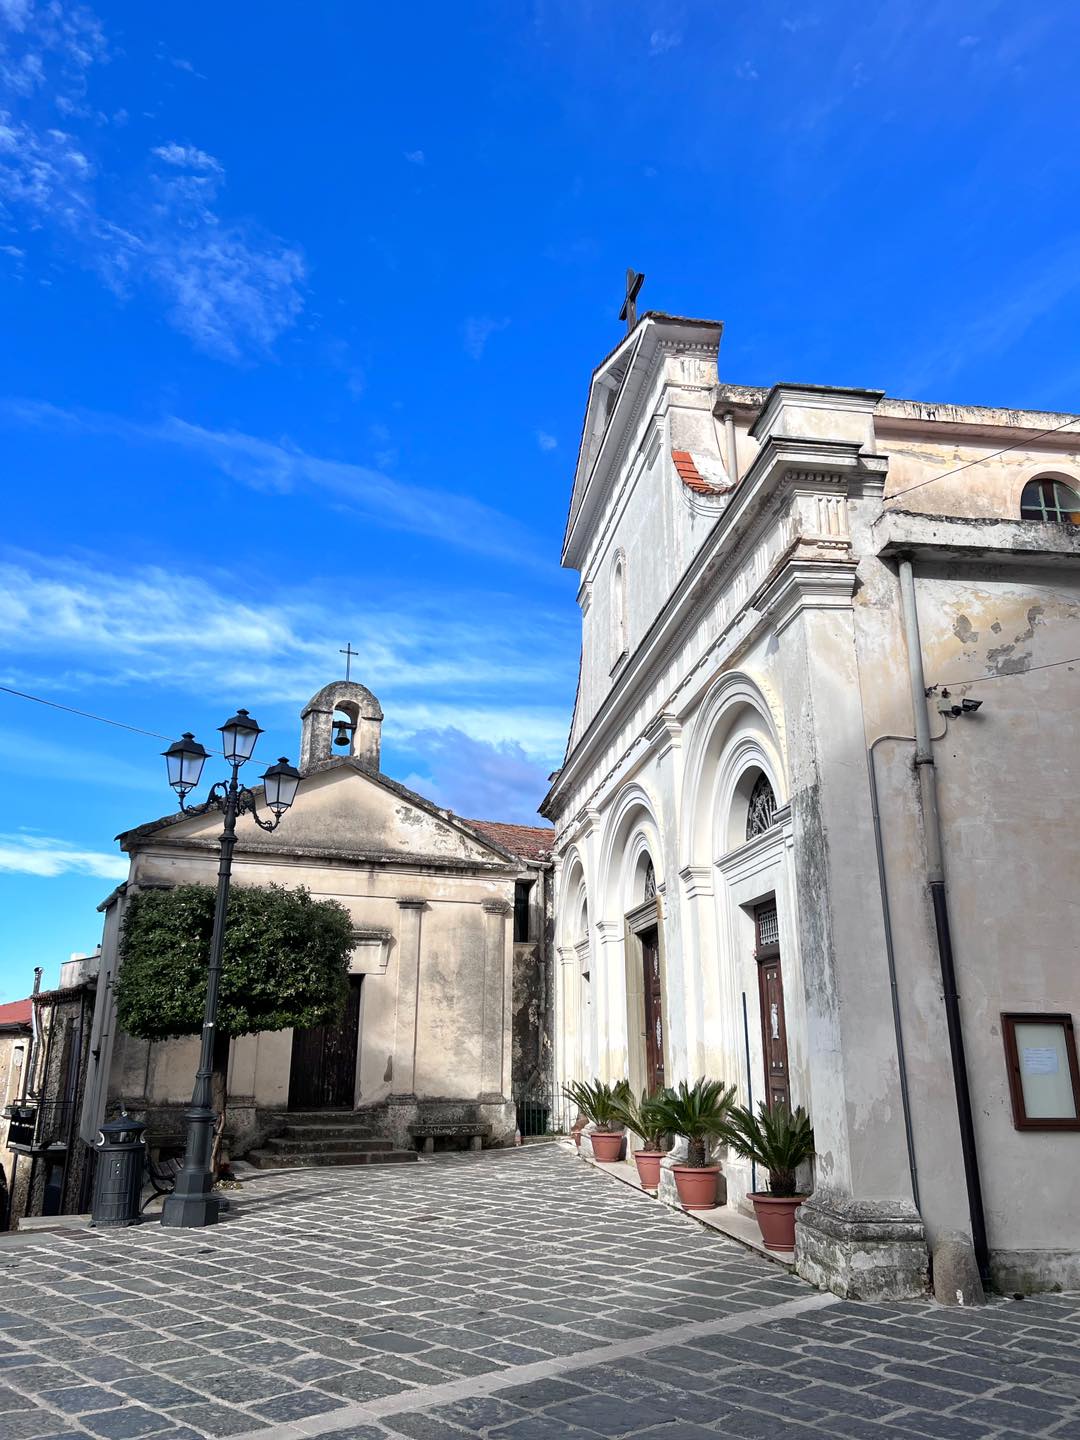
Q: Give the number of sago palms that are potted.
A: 4